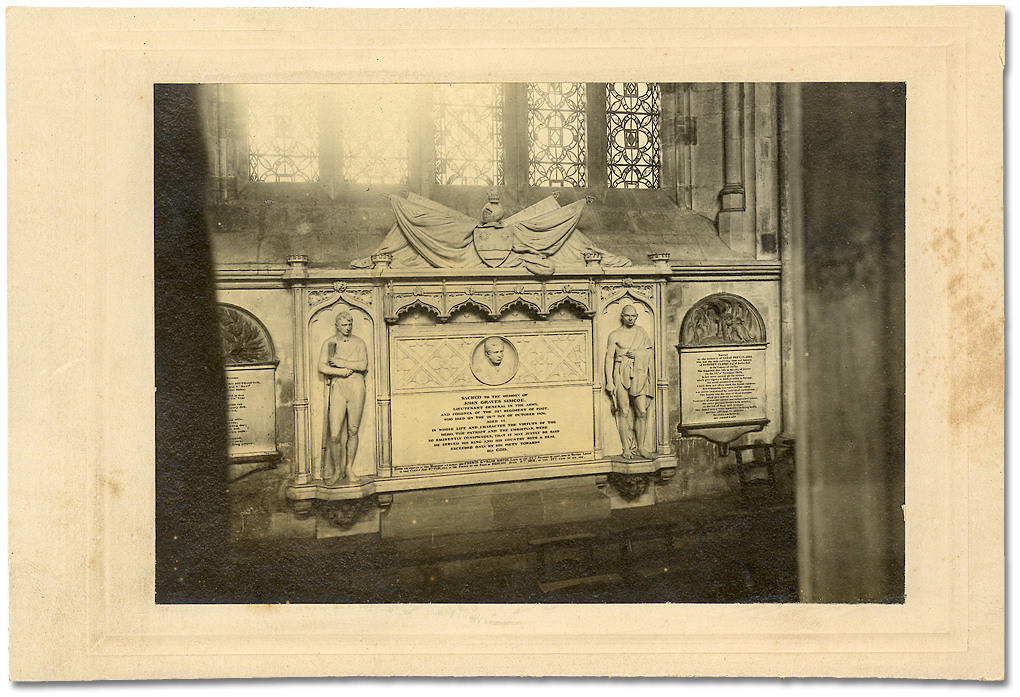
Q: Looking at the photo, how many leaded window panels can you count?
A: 5